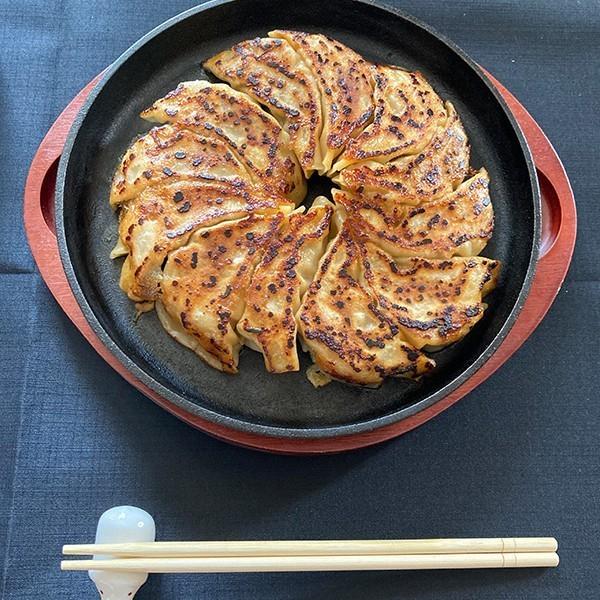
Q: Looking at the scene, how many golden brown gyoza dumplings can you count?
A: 12